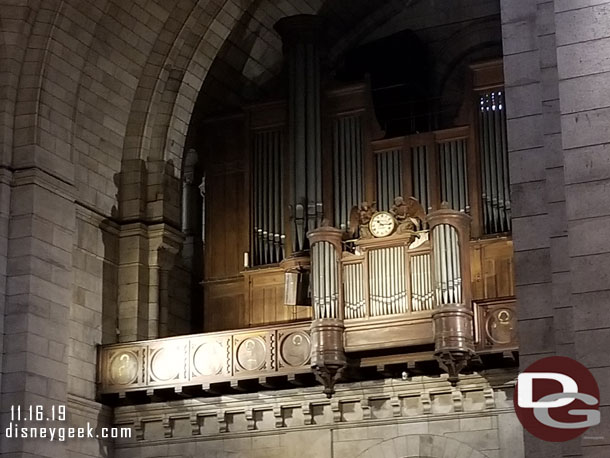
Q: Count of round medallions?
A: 6